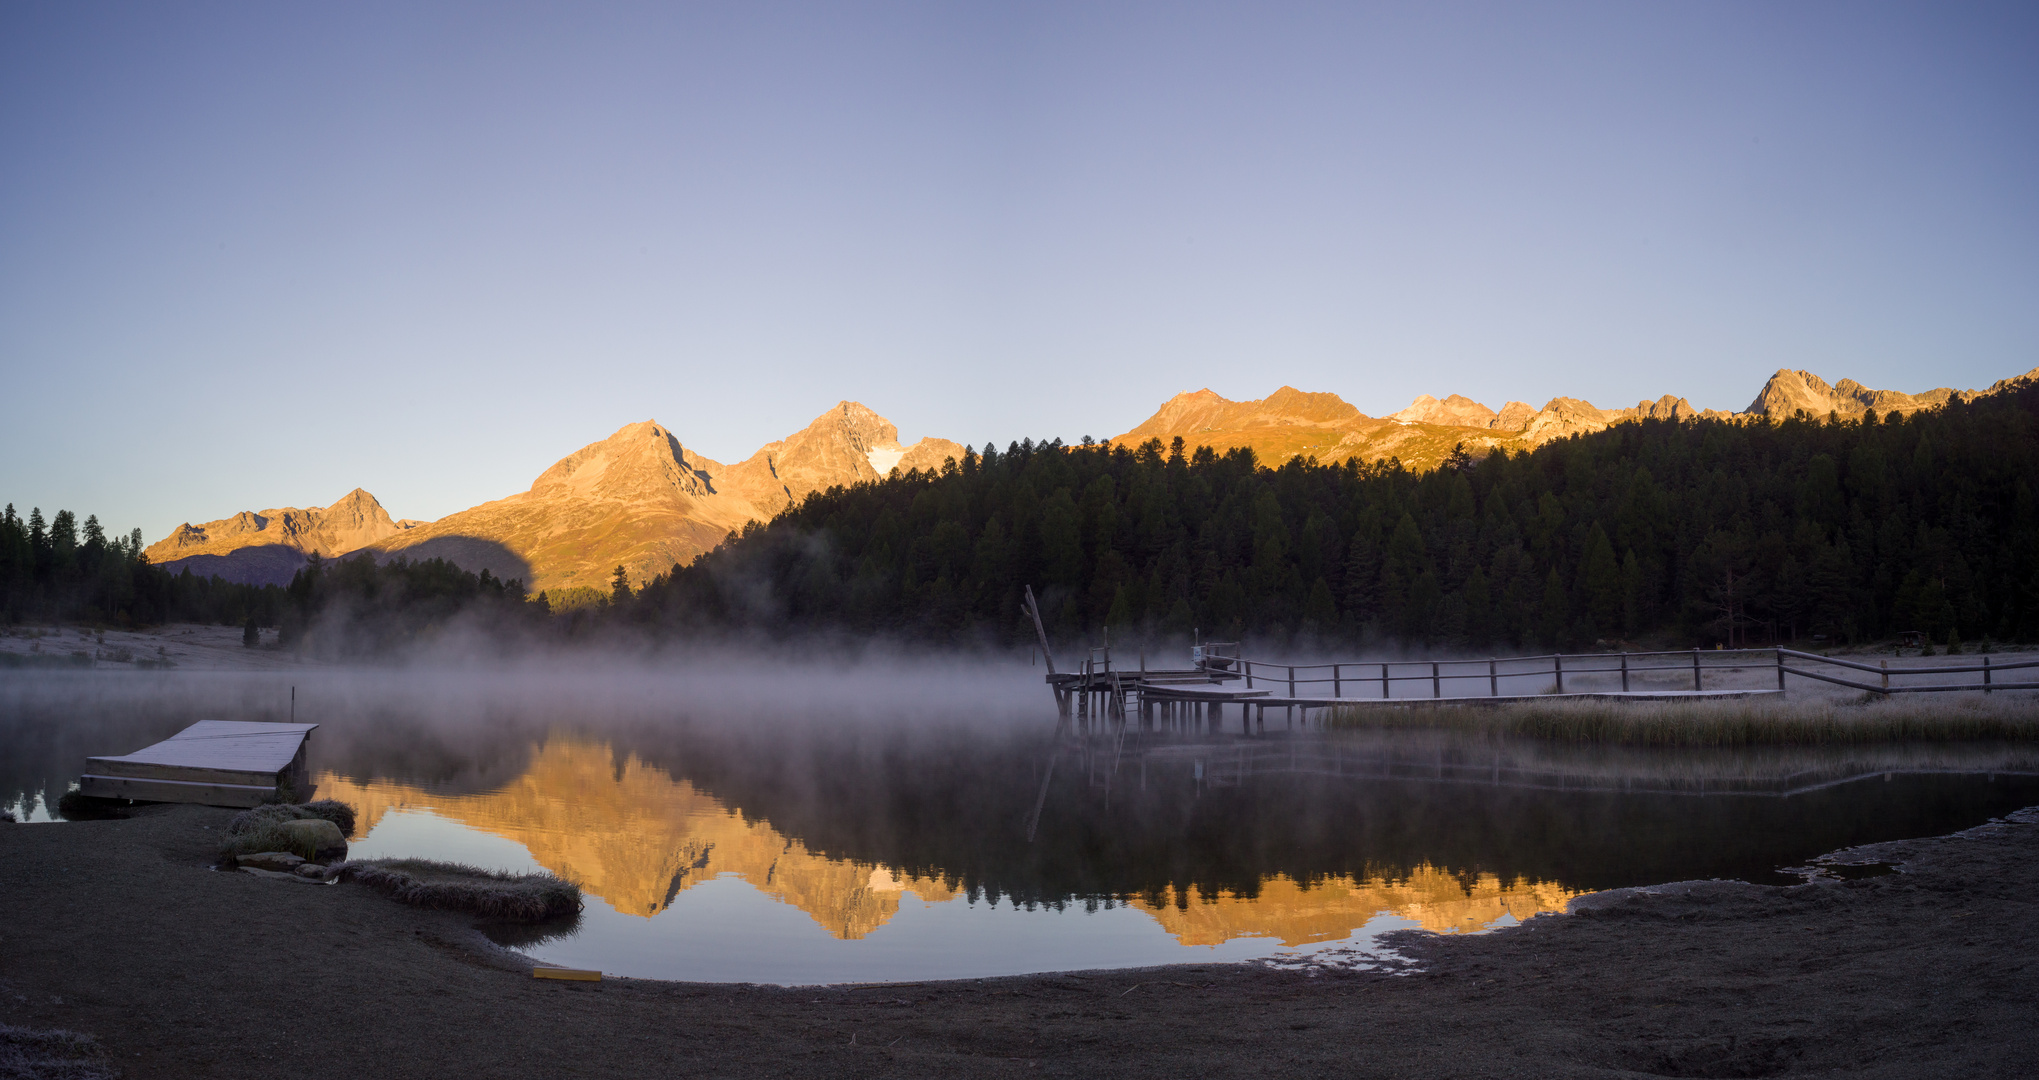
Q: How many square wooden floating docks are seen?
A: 1